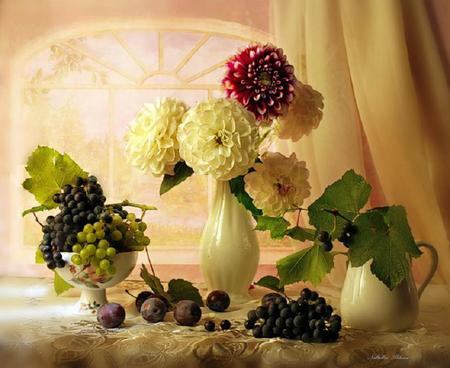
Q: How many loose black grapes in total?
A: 2